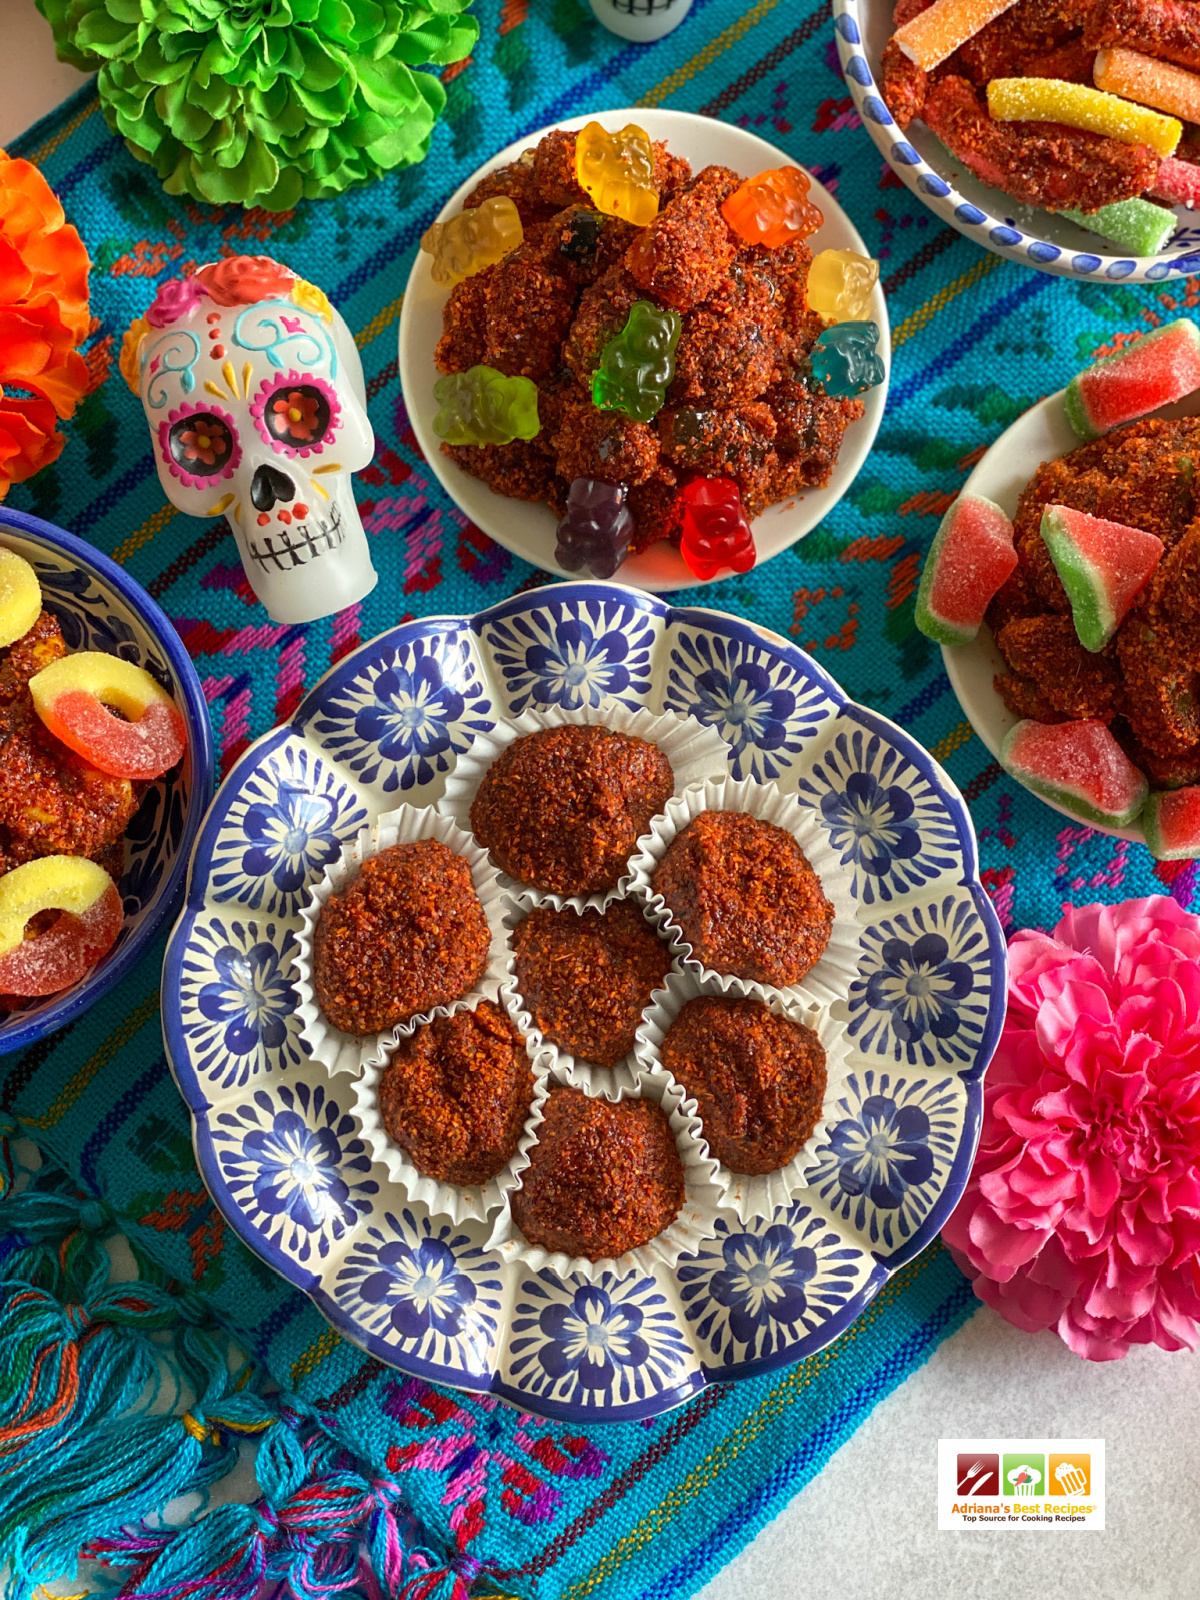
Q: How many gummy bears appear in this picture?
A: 9